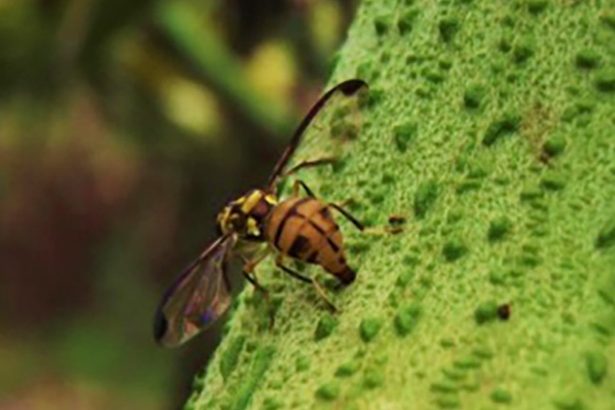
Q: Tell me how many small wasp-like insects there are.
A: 1